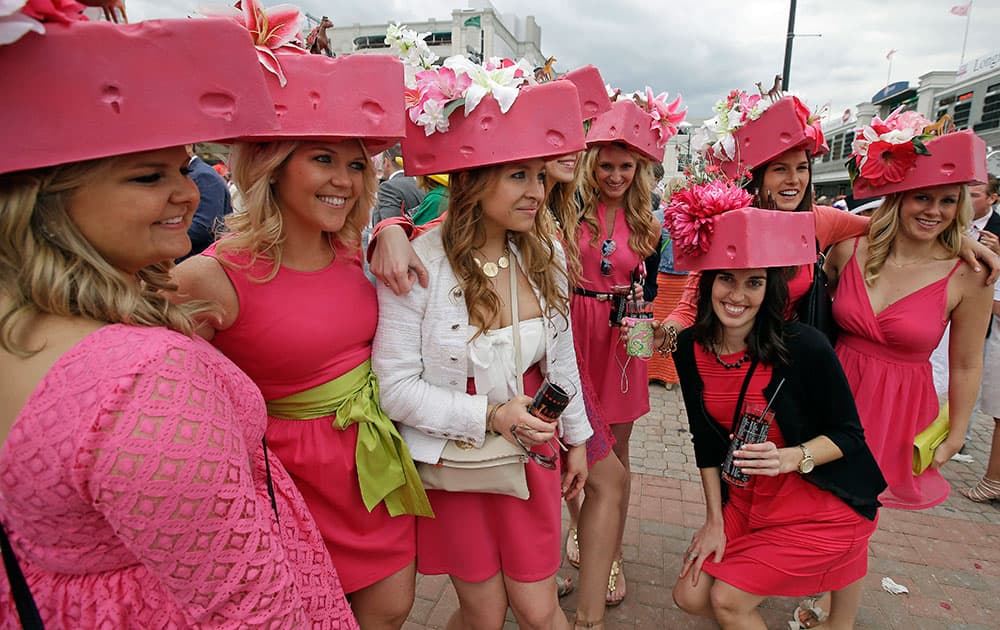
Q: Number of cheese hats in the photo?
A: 8